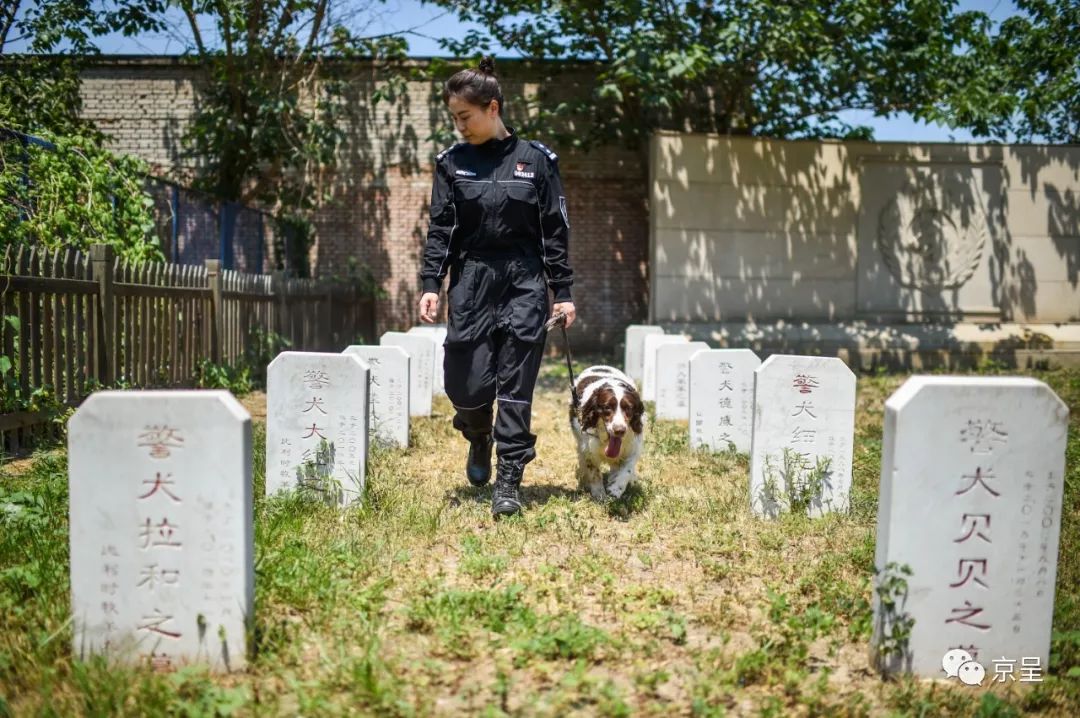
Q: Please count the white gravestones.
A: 11